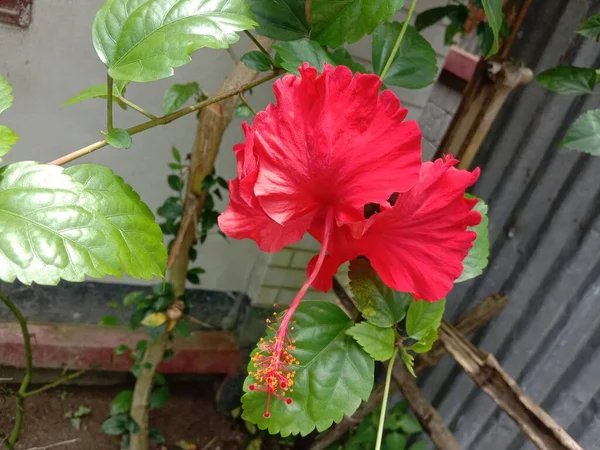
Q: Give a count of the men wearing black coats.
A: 0